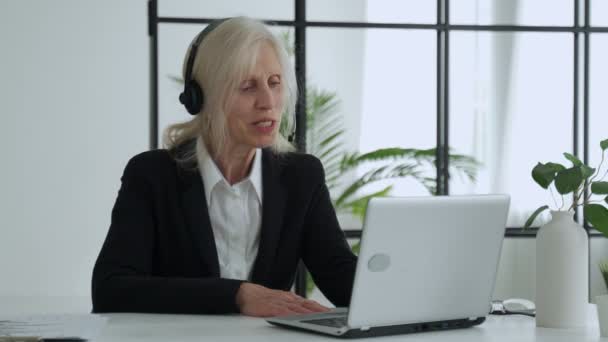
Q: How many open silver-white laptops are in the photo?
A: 1